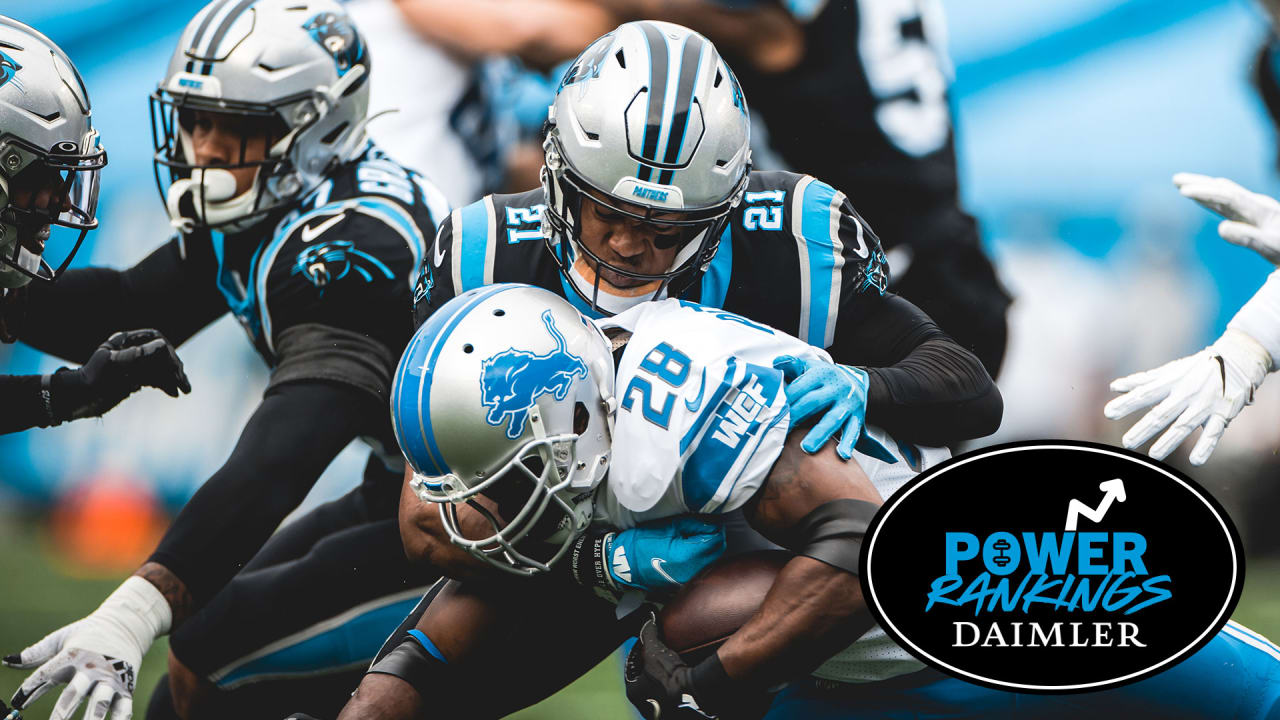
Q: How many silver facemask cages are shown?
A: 1